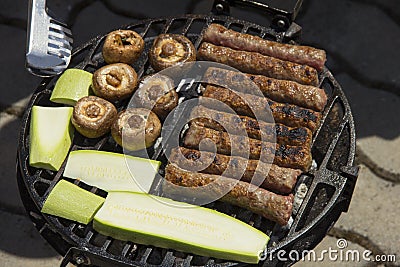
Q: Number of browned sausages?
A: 8